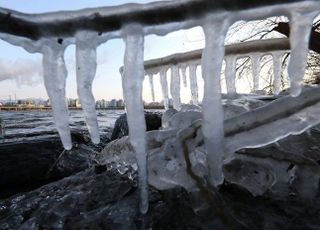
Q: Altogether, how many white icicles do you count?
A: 13